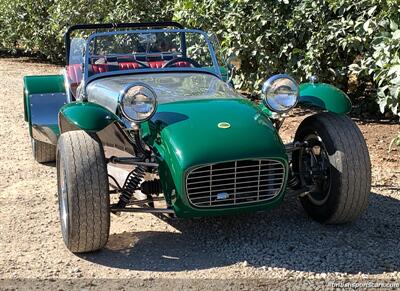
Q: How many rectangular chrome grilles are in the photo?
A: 1